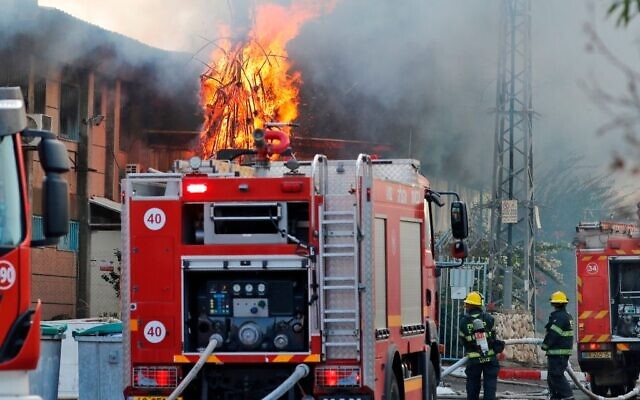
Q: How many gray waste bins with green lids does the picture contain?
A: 2